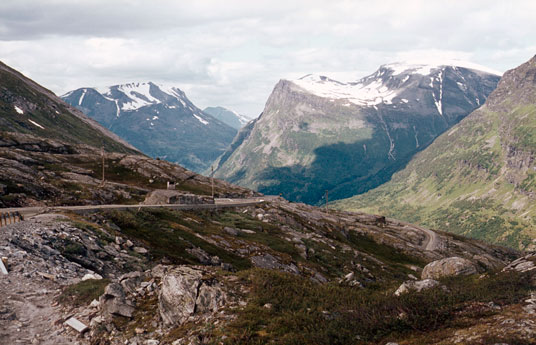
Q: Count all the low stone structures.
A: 1